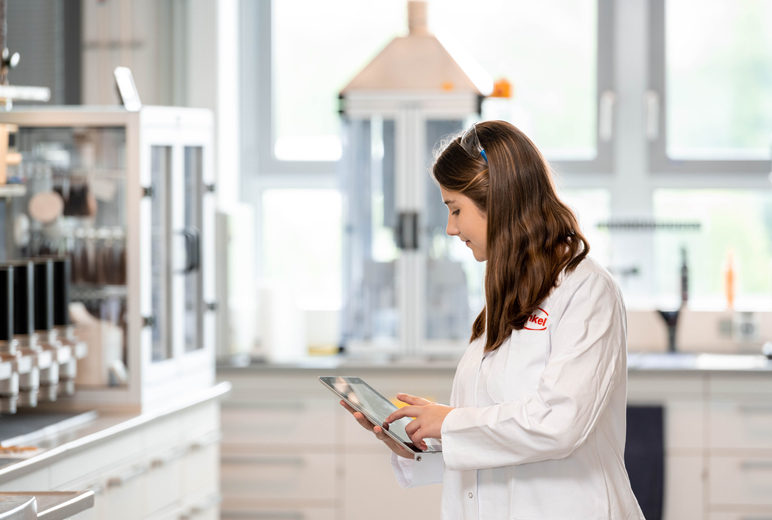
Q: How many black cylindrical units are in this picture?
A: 4